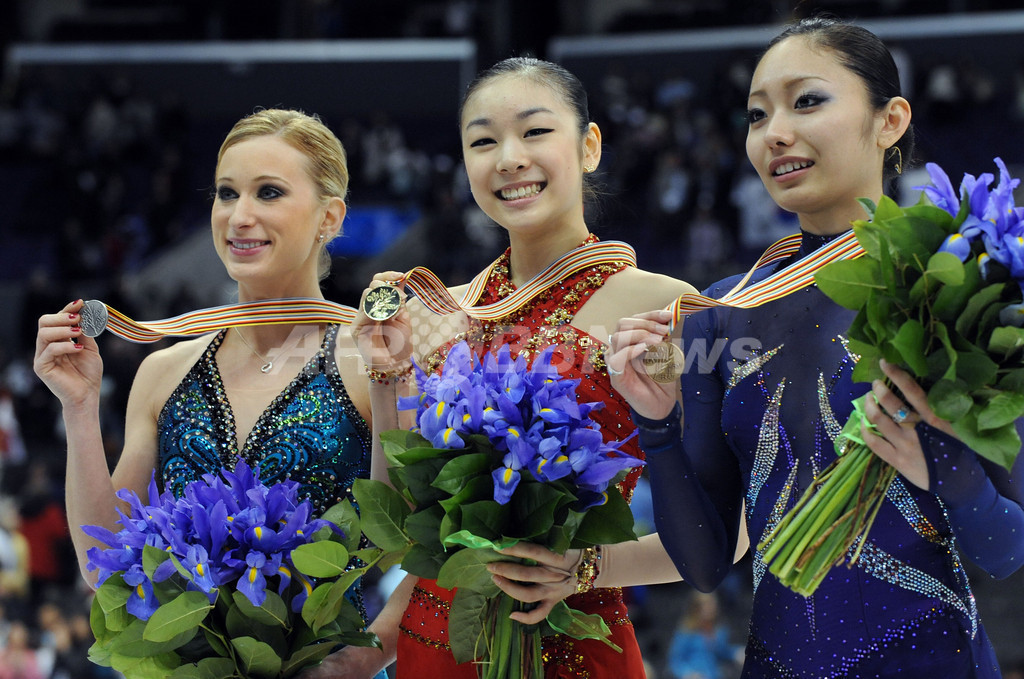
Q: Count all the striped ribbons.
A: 3